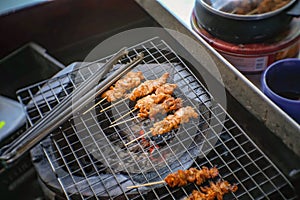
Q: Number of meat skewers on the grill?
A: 7